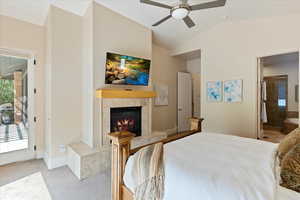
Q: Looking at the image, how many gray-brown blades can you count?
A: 4